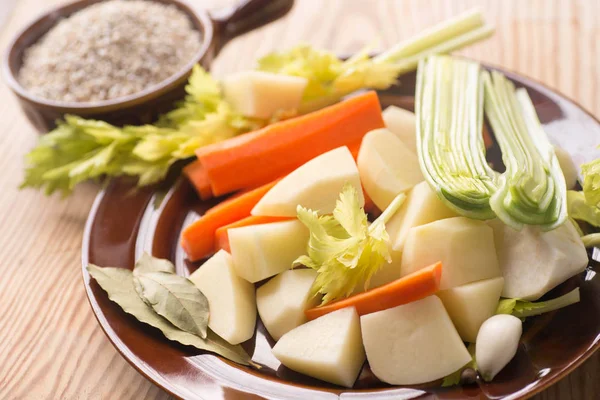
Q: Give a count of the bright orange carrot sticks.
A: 5